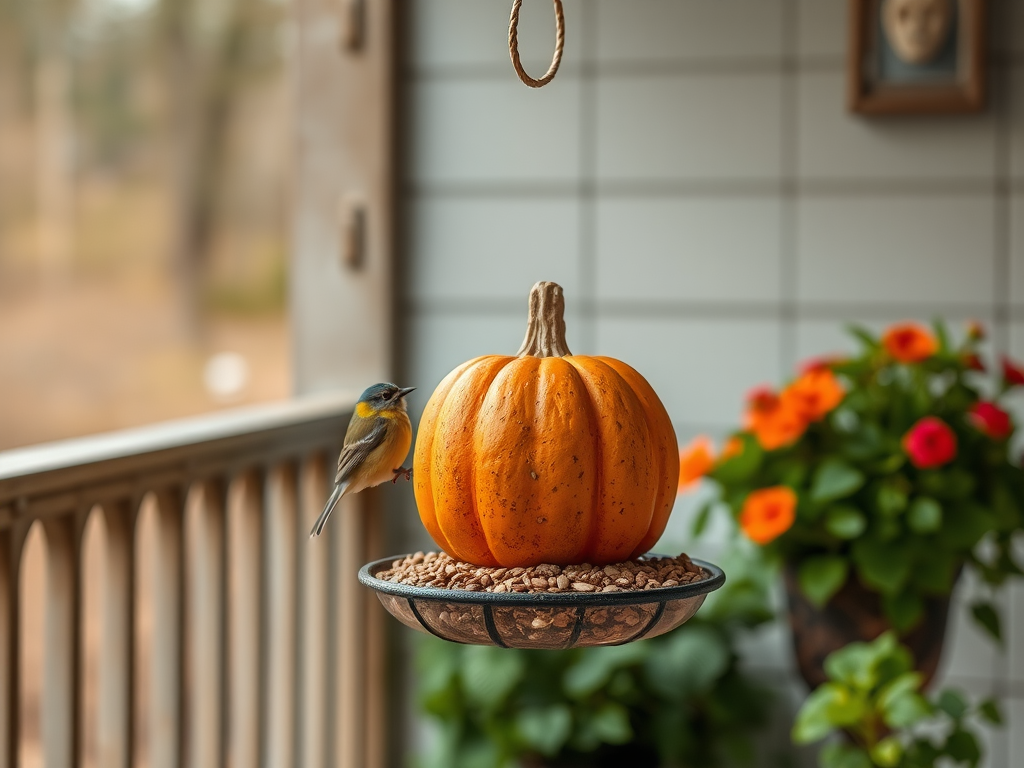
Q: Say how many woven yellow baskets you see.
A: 0